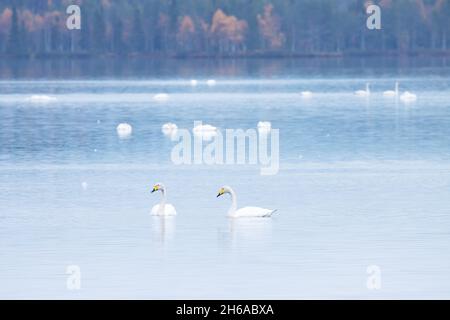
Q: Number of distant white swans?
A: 12